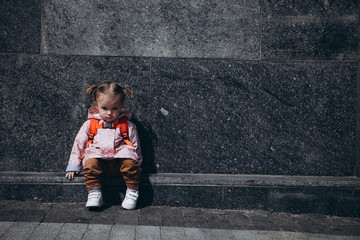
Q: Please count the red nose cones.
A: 0